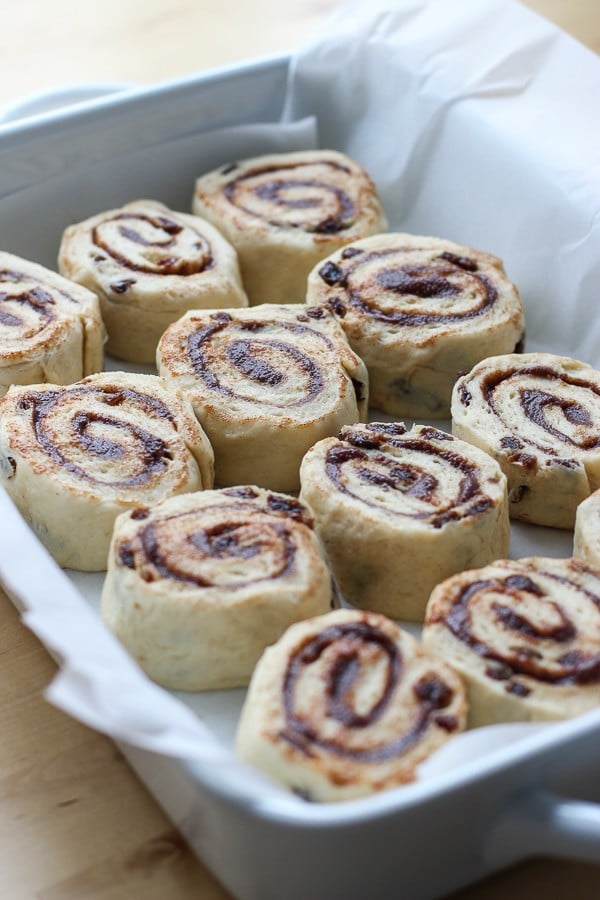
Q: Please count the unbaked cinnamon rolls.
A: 12